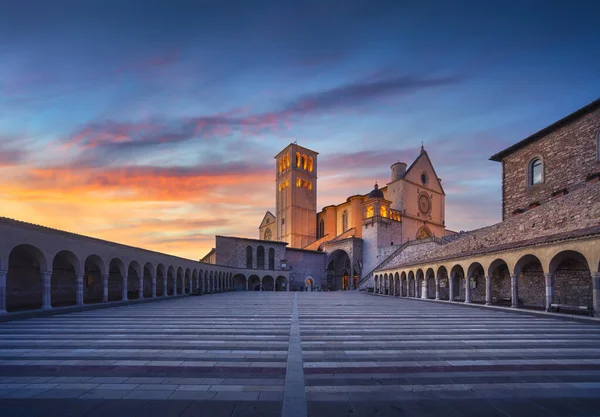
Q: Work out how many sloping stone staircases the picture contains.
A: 1